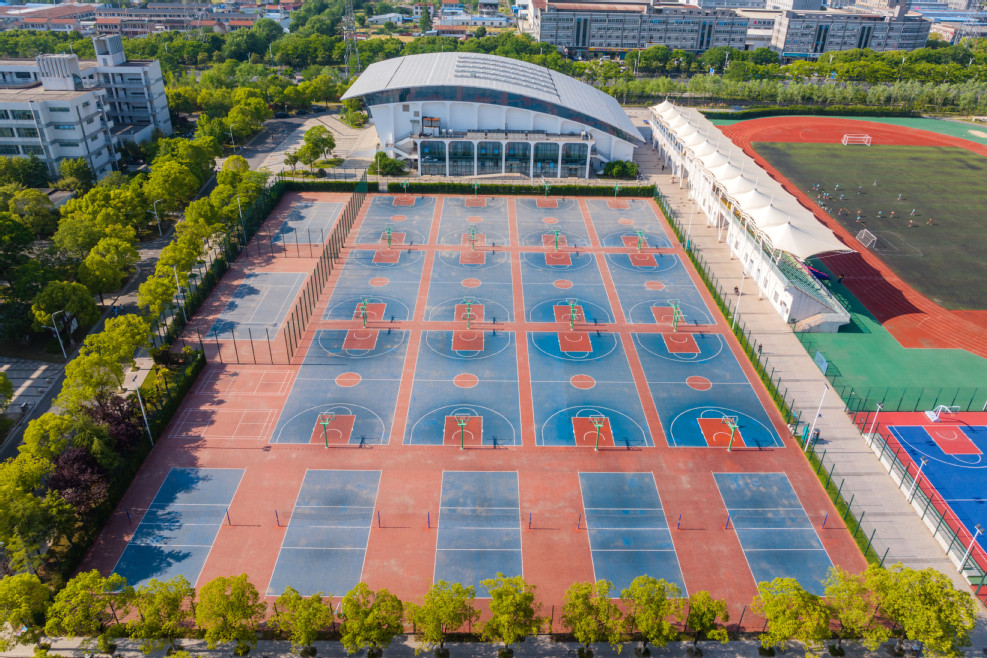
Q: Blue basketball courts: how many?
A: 13